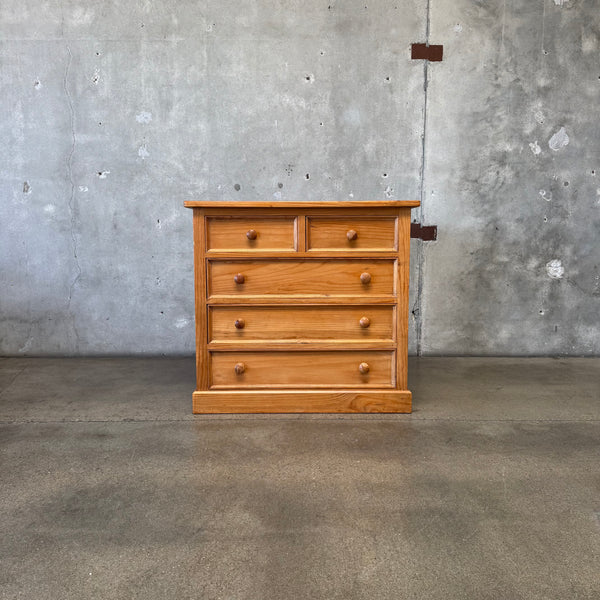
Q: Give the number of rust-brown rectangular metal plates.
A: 2